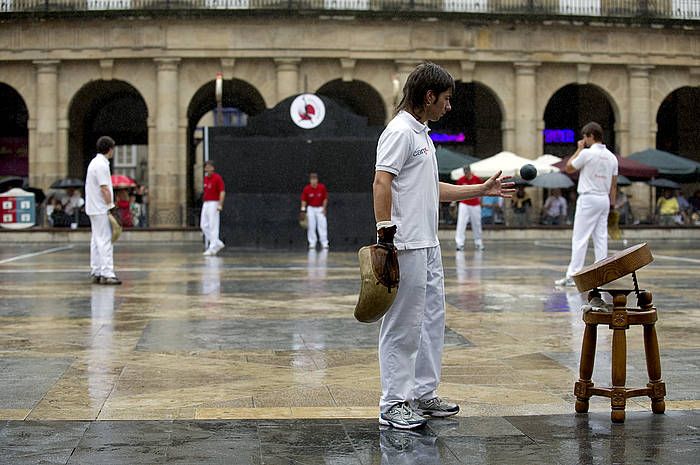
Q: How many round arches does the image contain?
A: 7